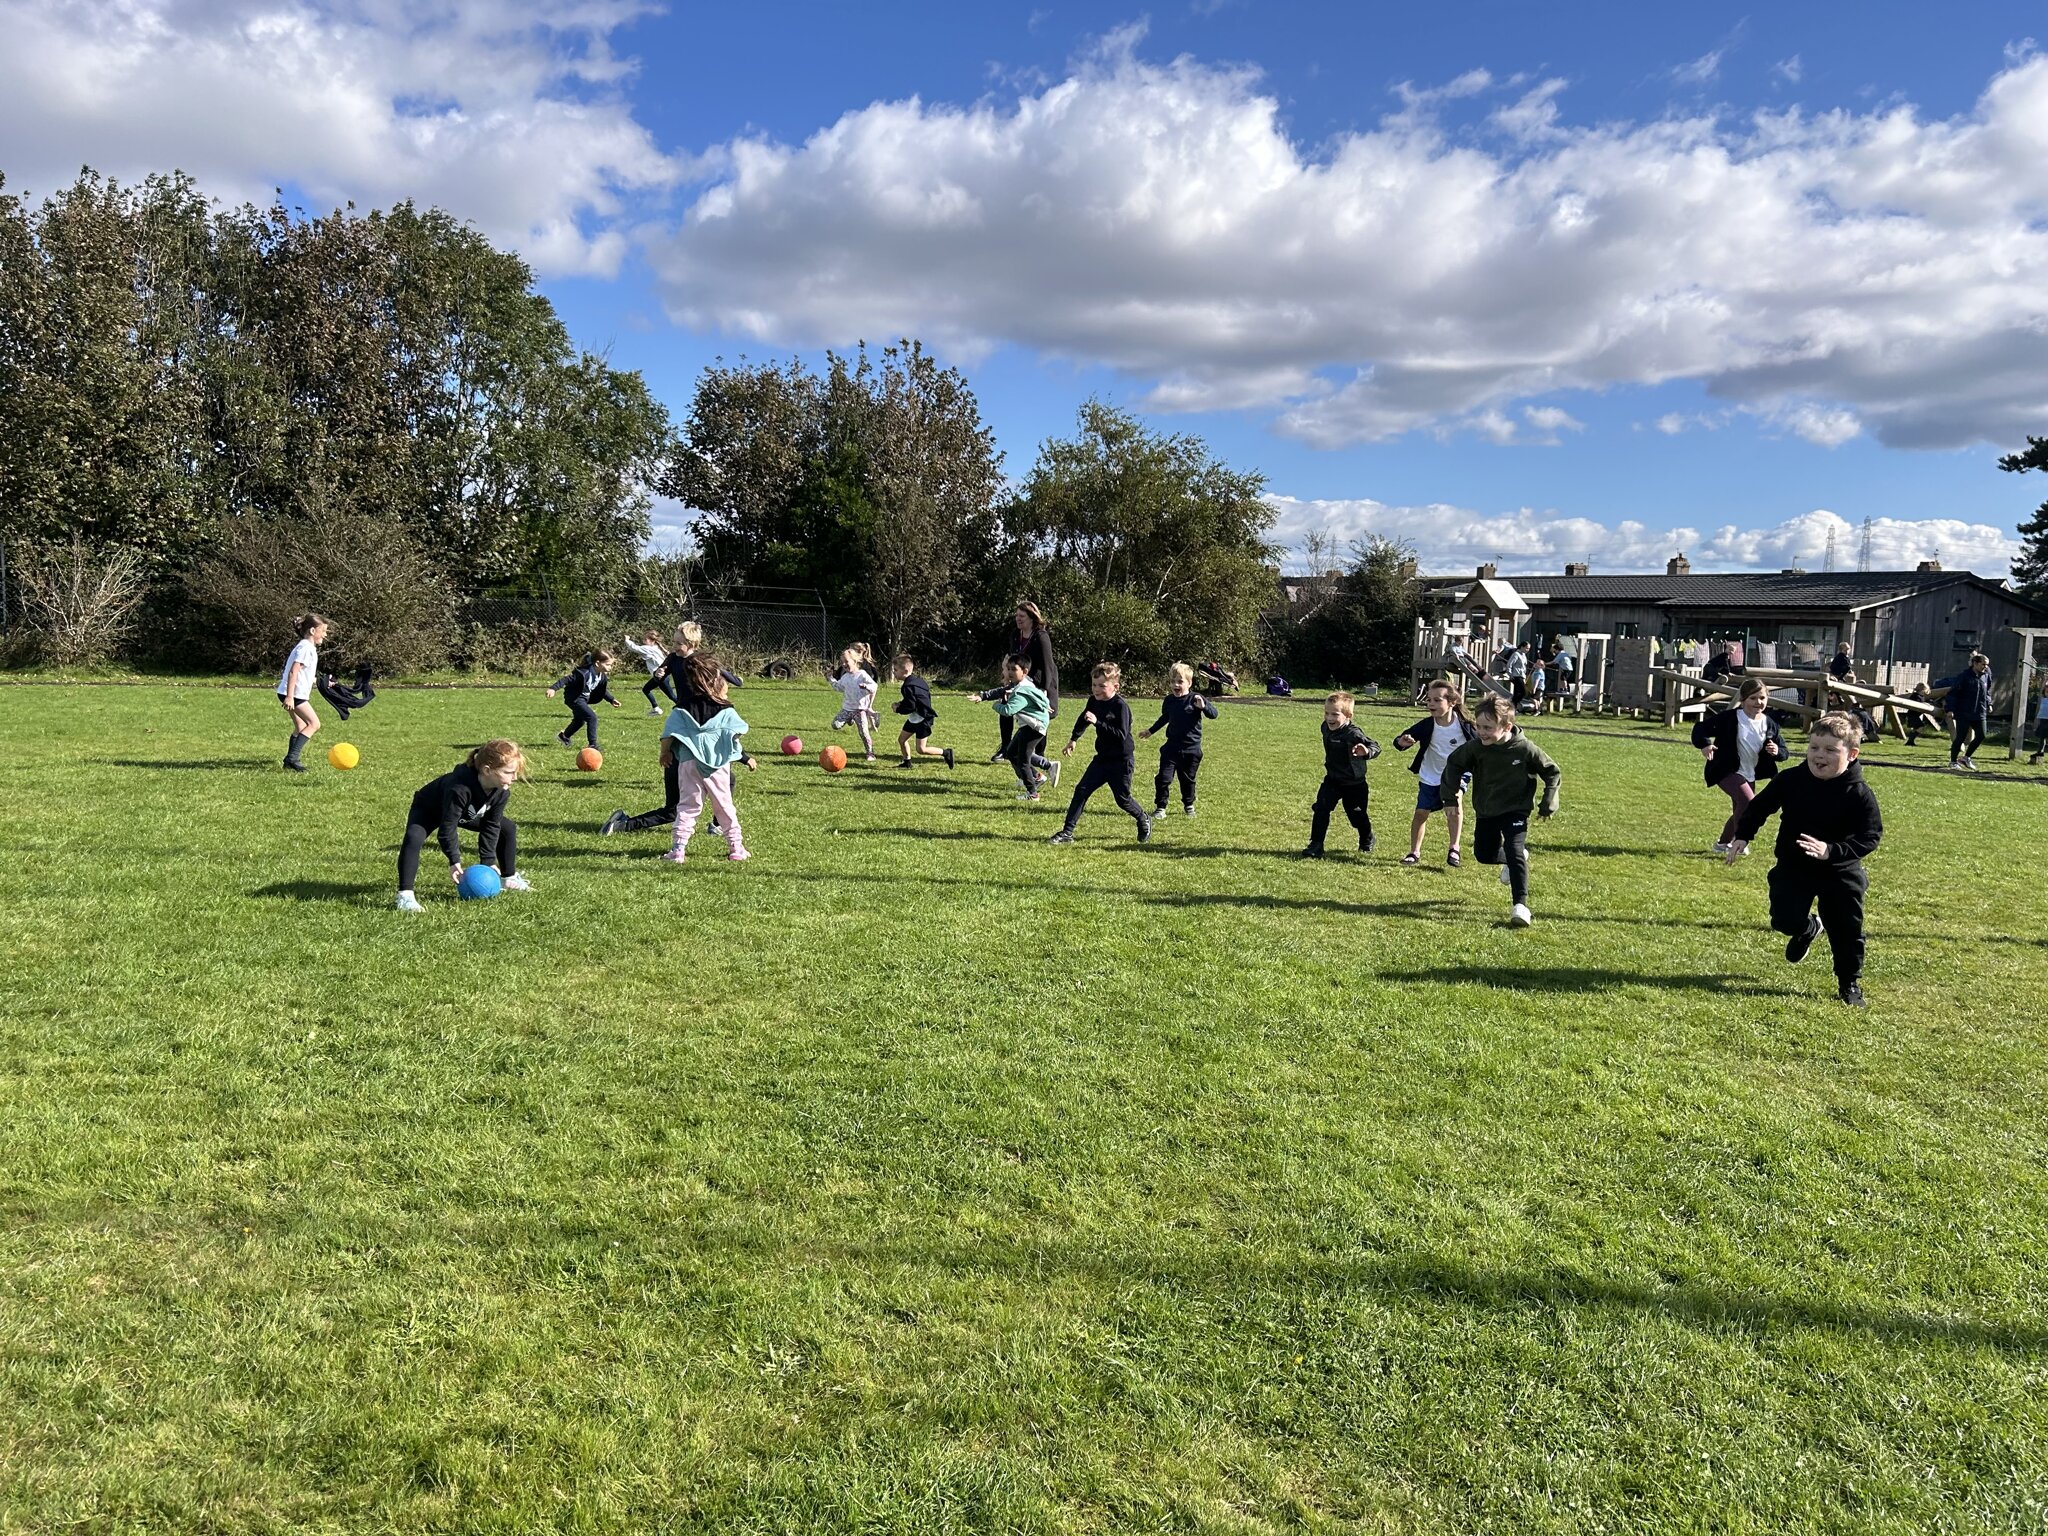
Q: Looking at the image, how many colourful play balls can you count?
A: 5